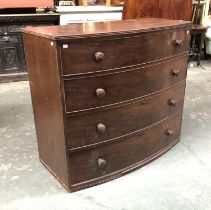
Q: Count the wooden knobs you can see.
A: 8